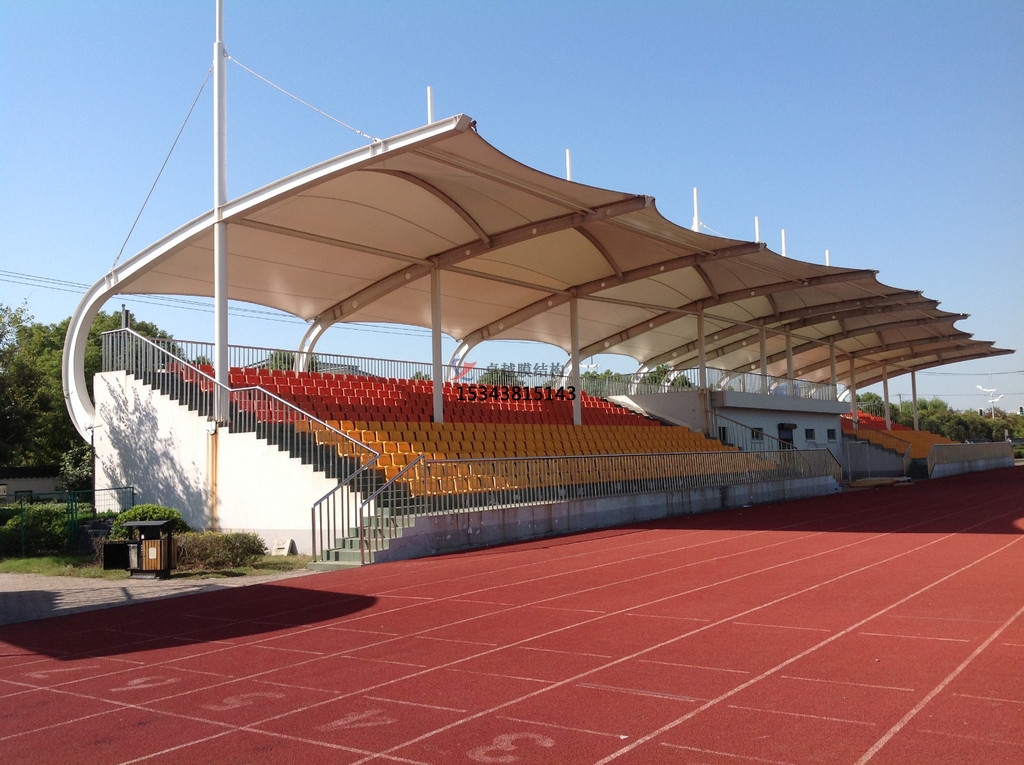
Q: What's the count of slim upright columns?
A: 10